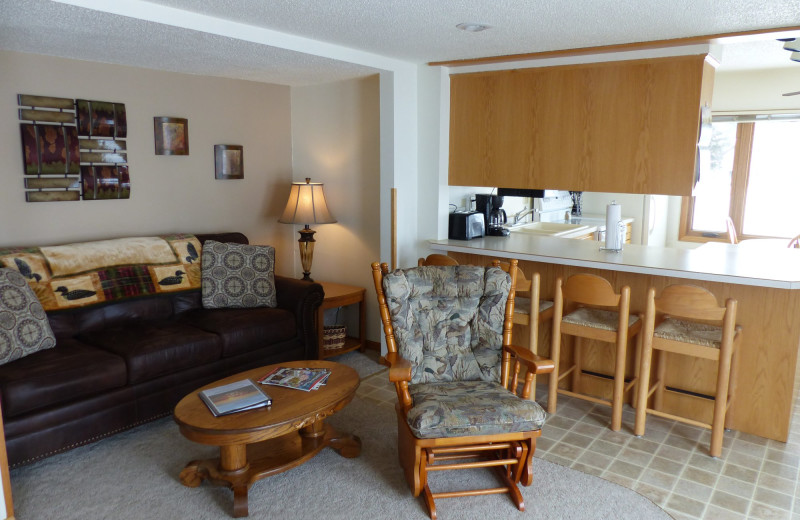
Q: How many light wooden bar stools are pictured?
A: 4